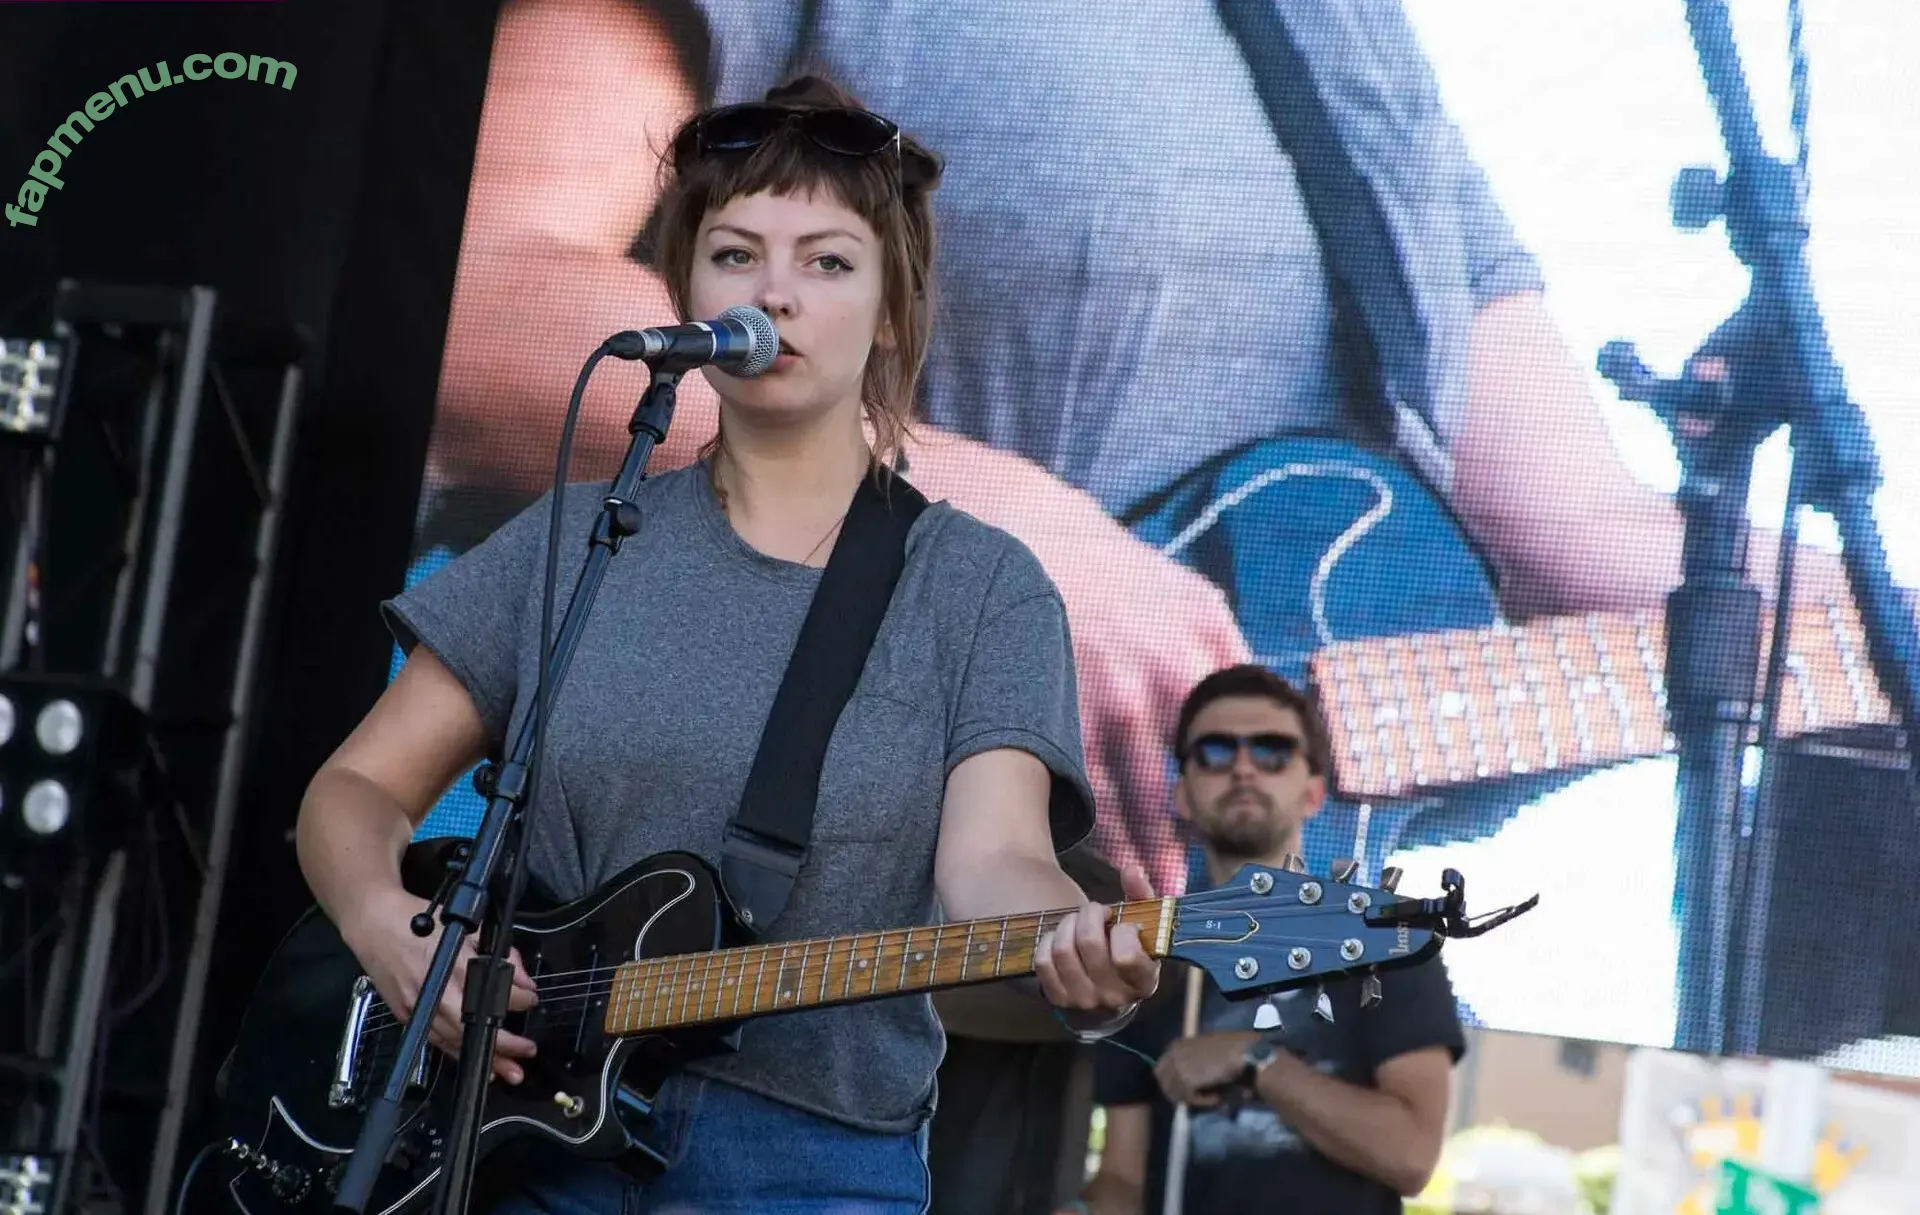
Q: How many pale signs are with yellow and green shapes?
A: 1